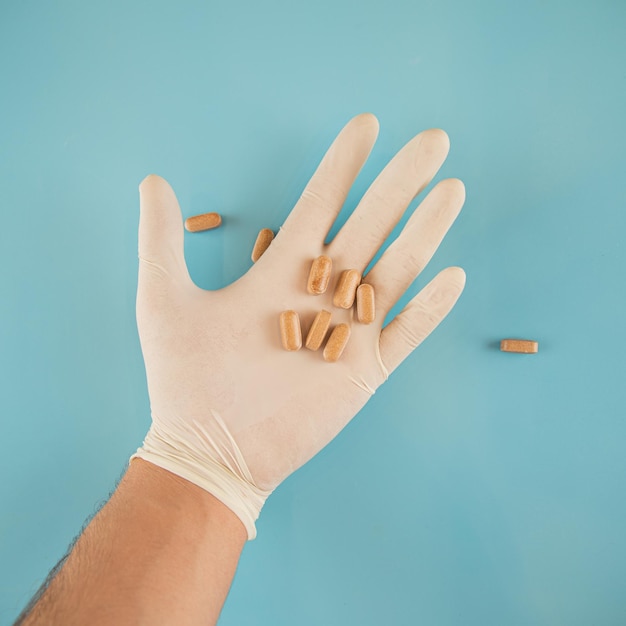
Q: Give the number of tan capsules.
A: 9